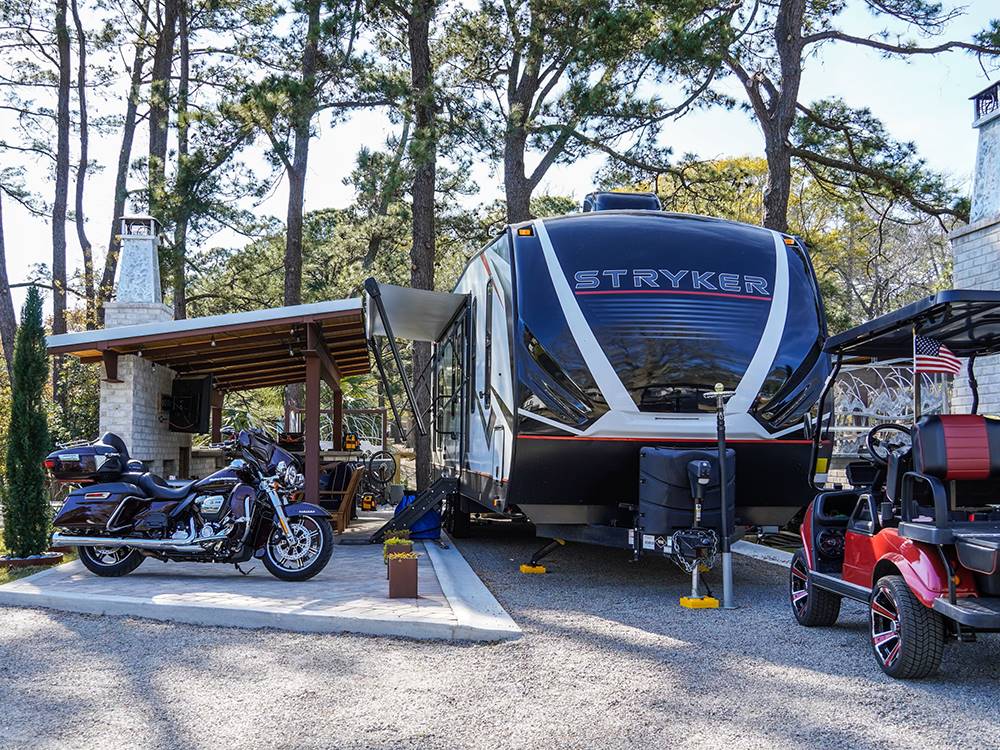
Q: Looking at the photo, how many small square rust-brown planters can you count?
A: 3